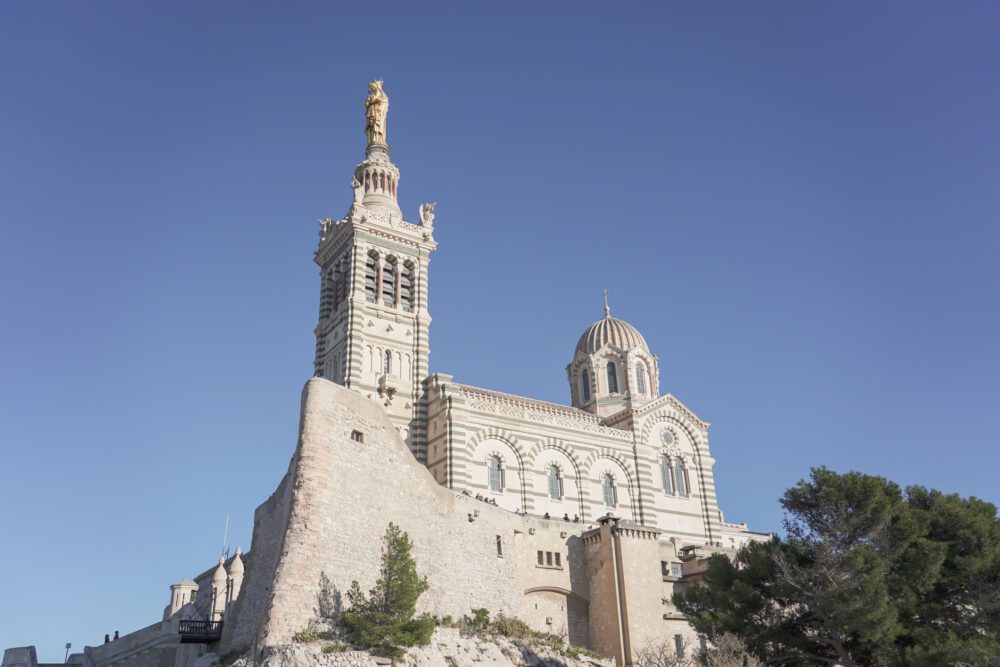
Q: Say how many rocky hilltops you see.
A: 1